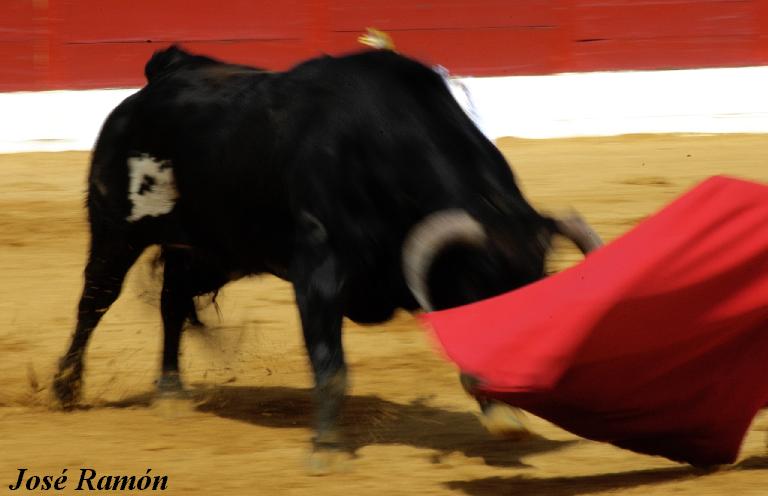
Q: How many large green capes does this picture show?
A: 0